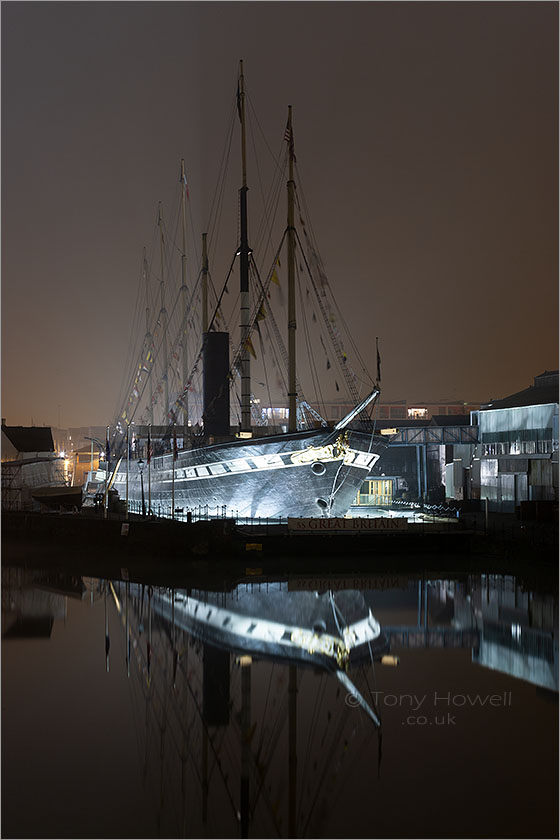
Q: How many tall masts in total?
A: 6